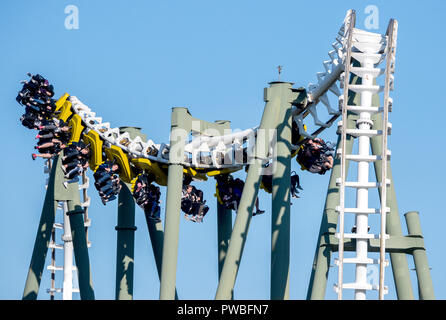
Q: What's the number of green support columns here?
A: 11